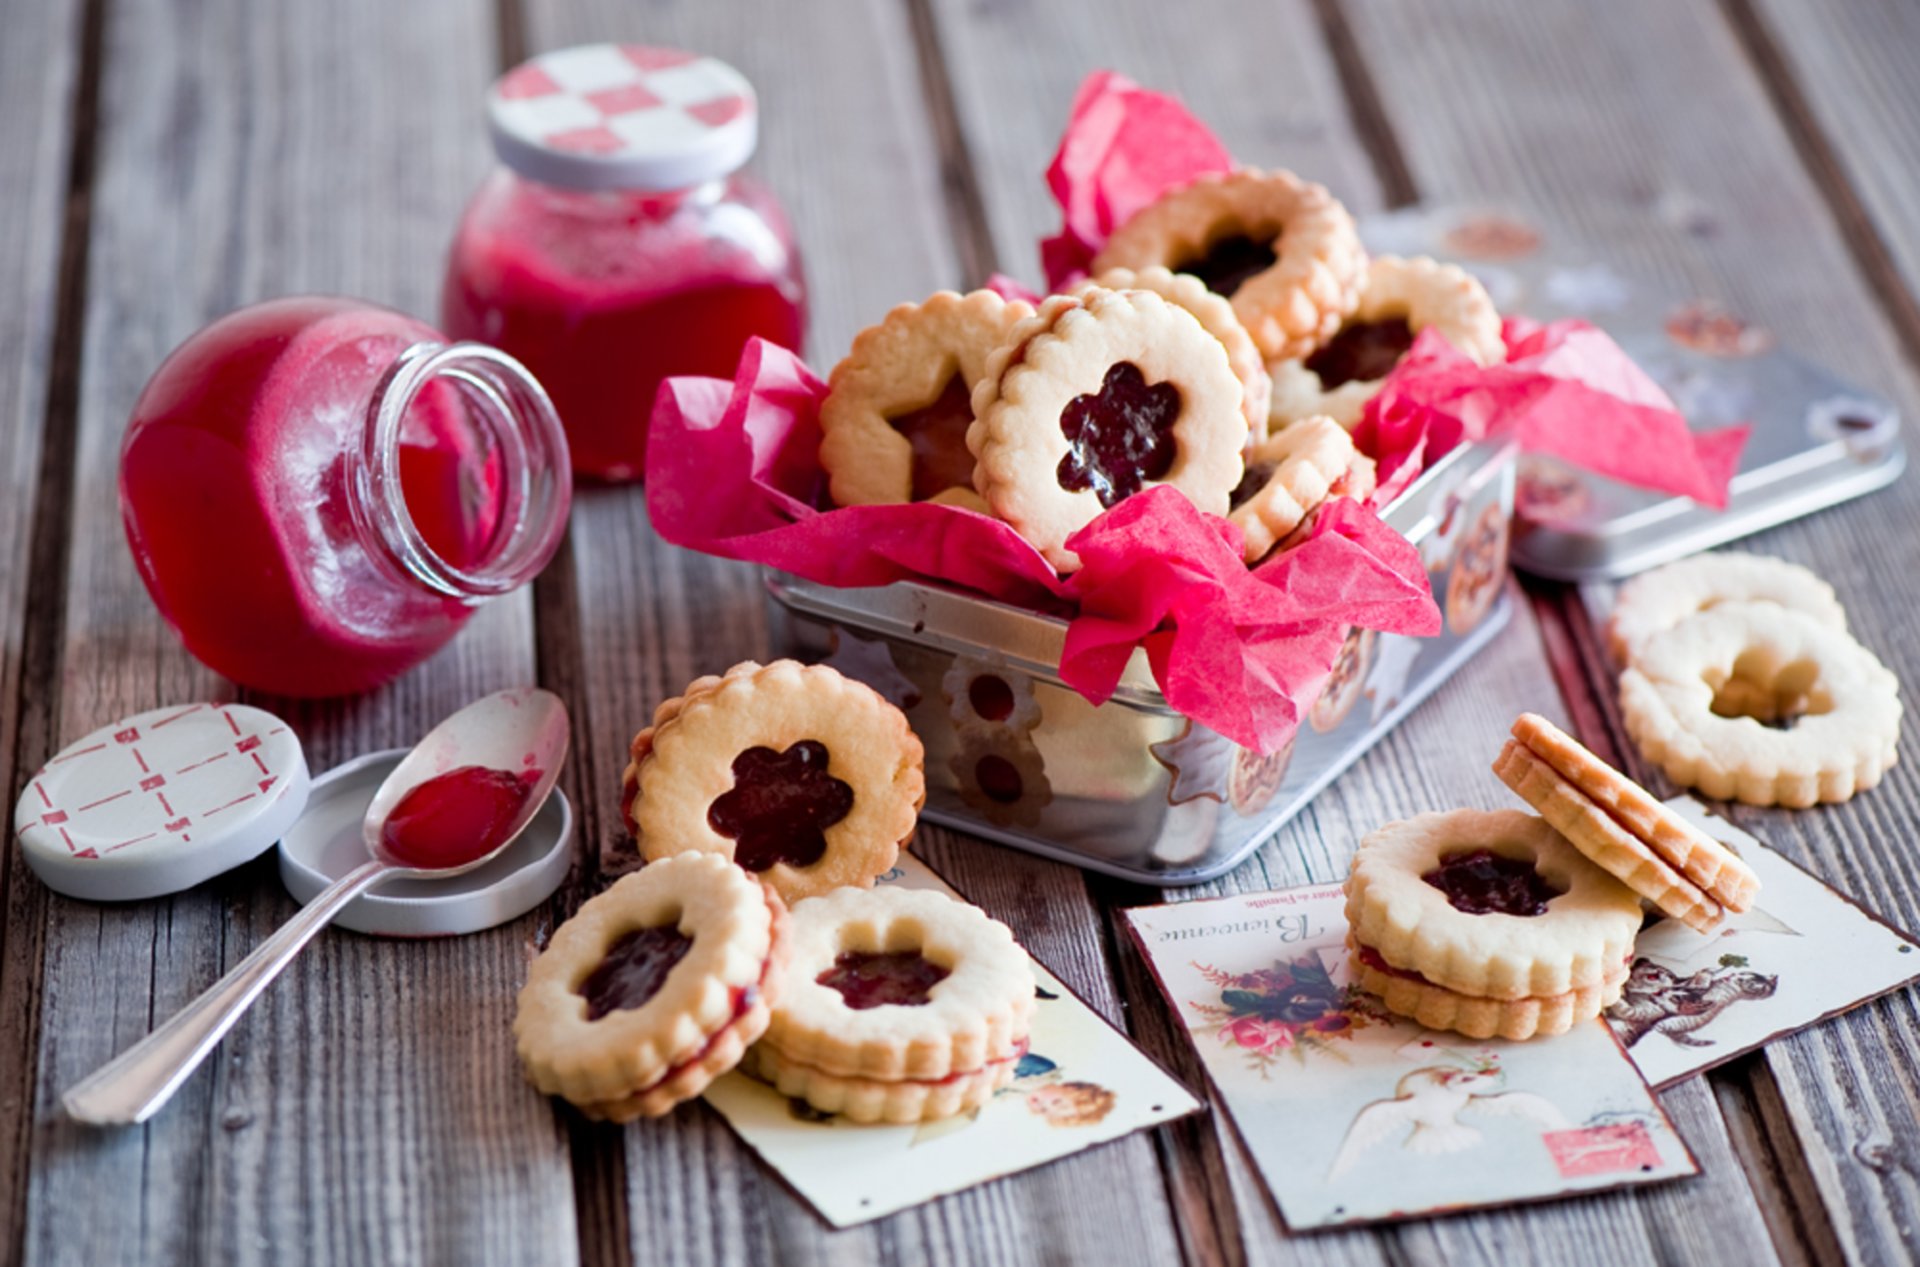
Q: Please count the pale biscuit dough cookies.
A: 2